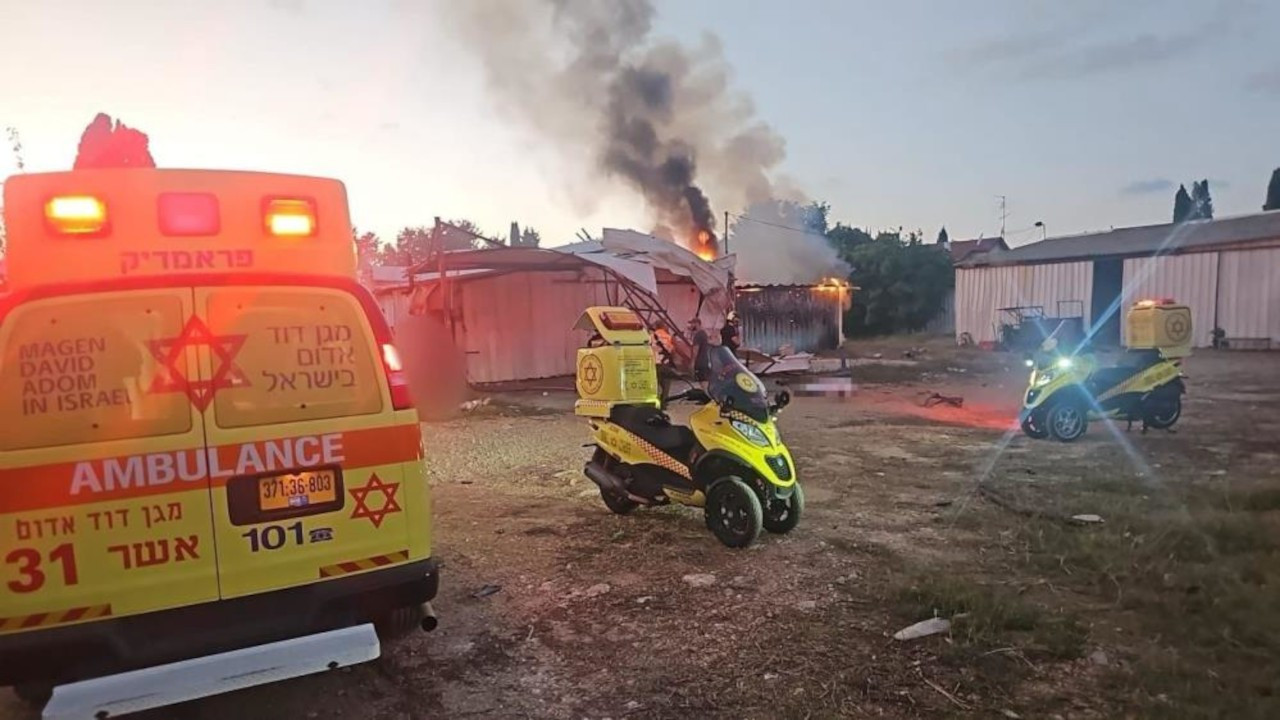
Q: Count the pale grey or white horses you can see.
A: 0